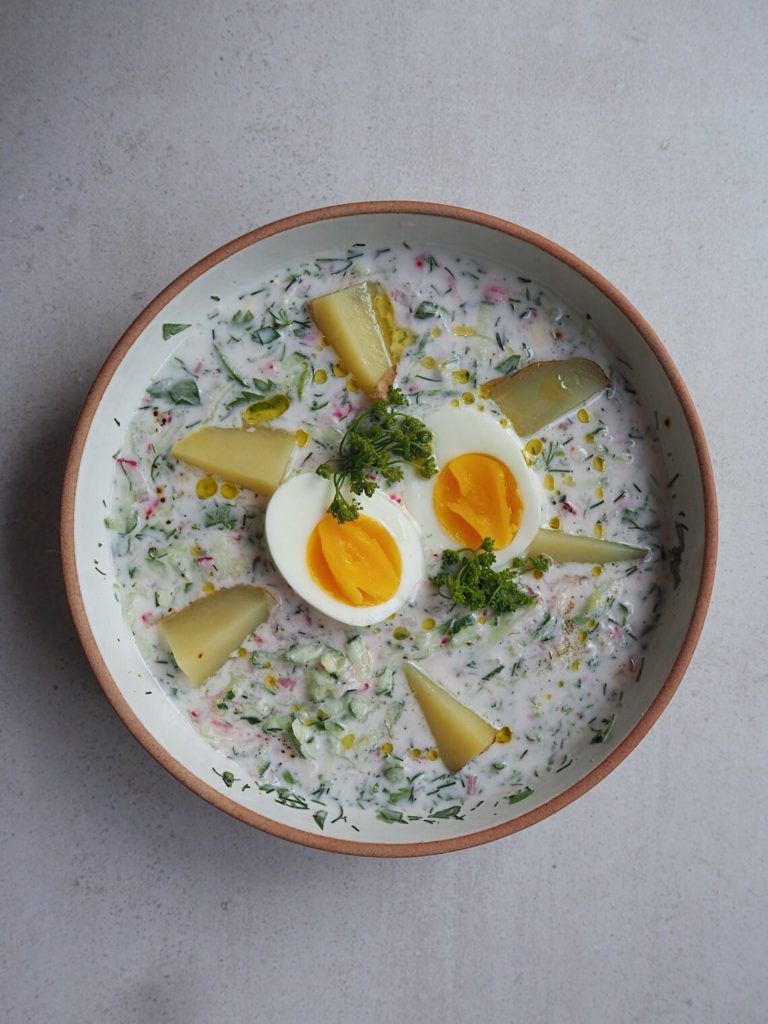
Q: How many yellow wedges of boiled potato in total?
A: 6